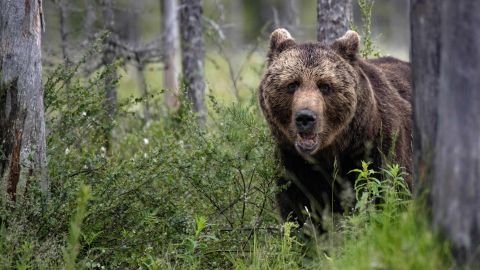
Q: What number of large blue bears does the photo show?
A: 0